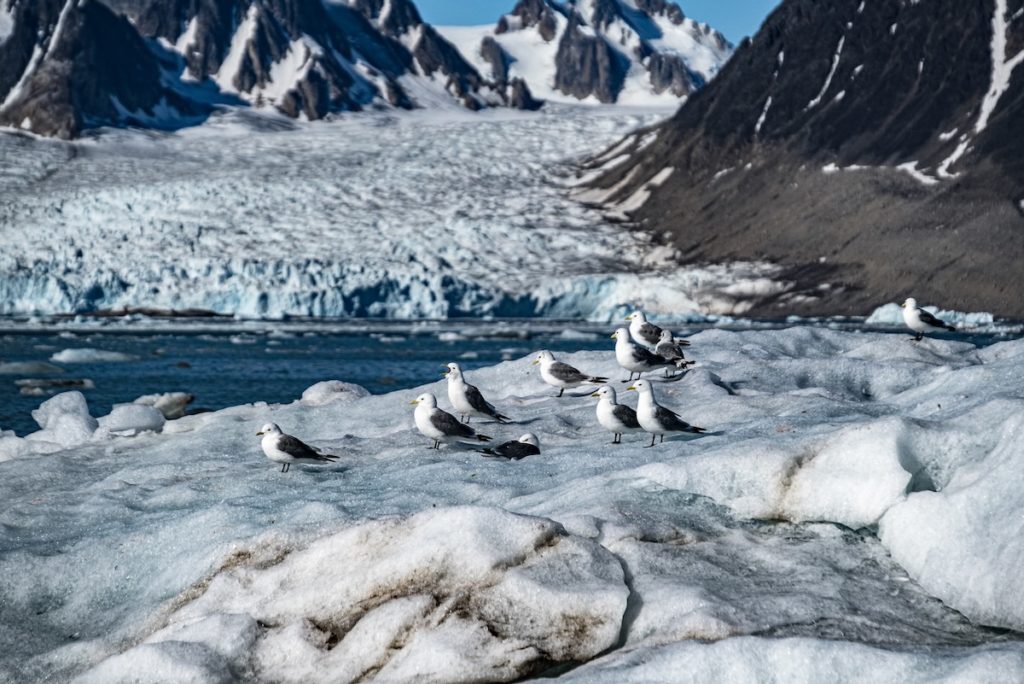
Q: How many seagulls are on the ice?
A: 11